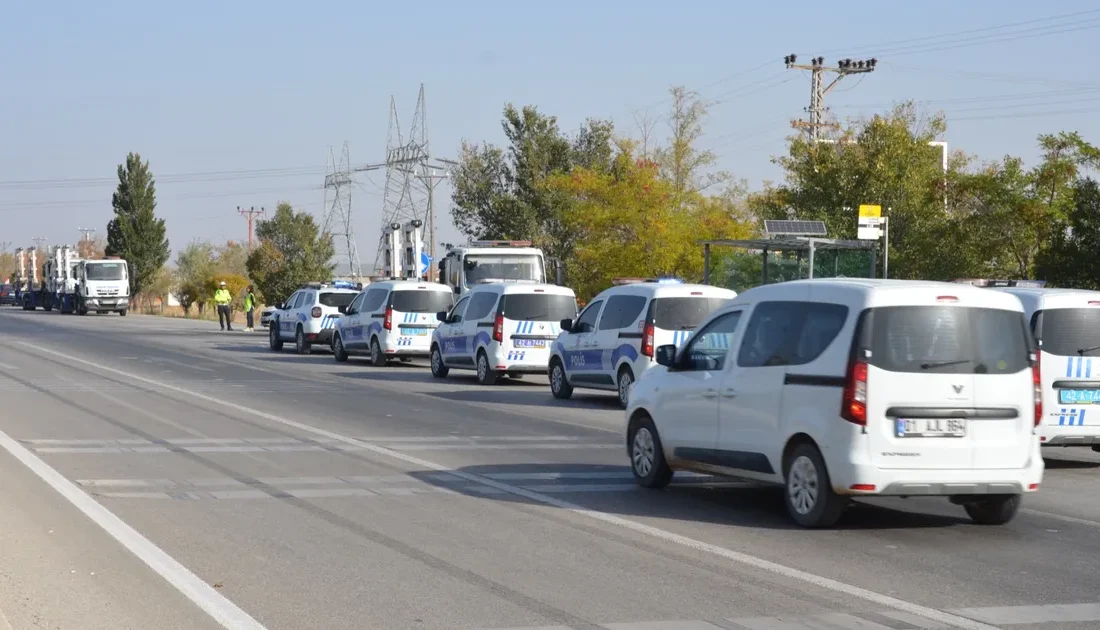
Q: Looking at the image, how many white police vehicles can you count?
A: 5